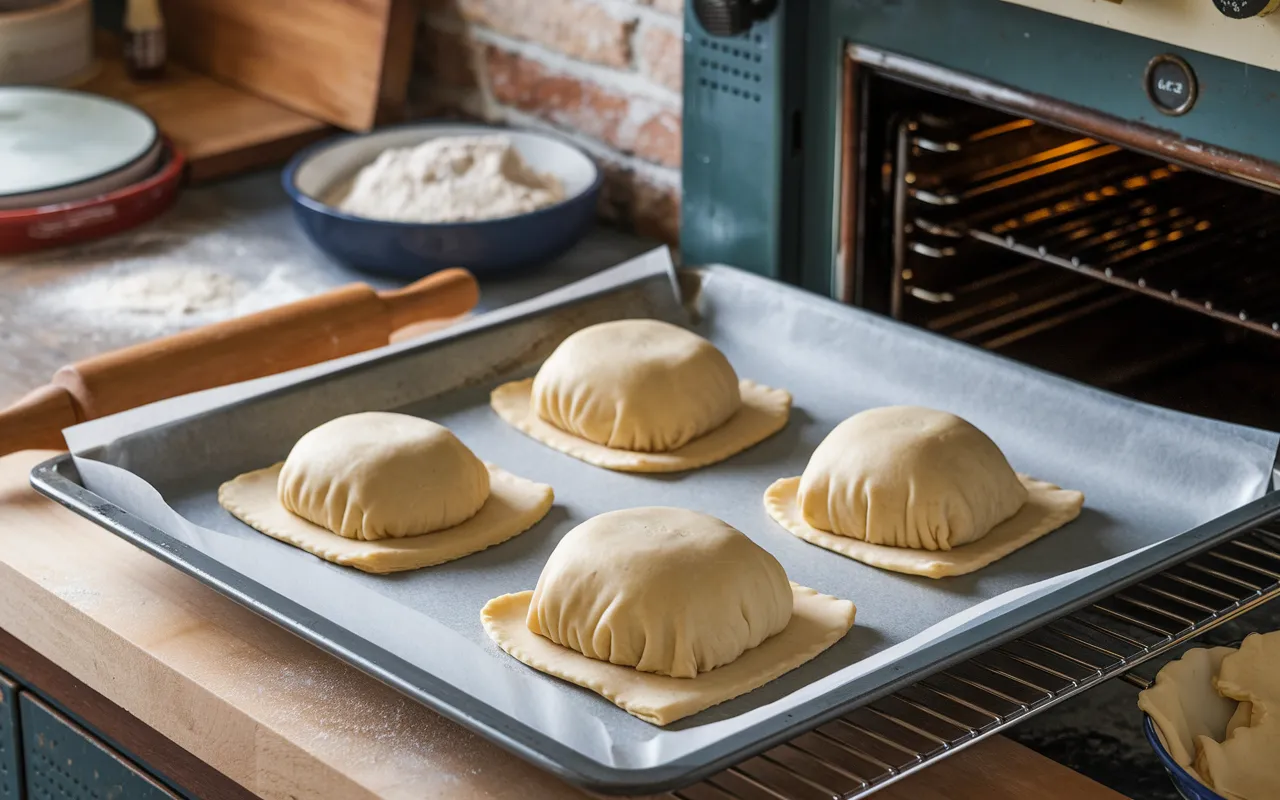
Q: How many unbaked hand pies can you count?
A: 4